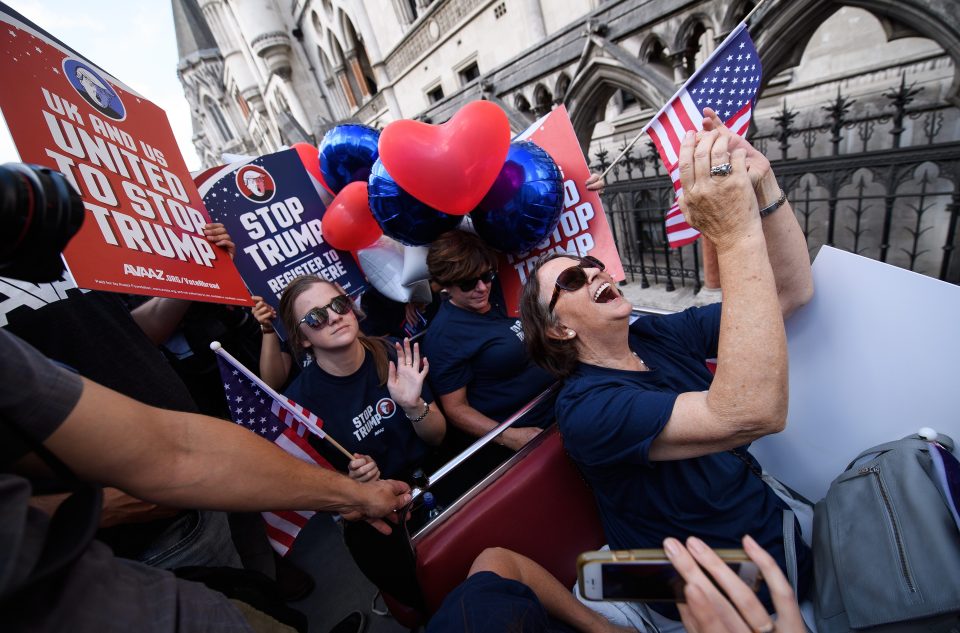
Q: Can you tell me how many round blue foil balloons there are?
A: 3